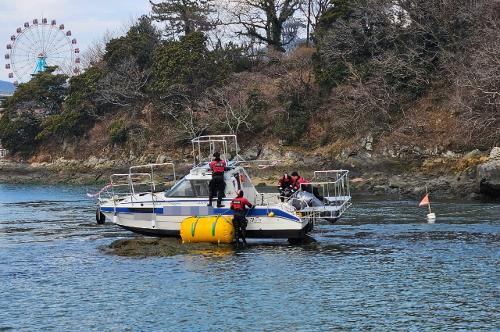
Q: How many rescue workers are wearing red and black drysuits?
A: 4